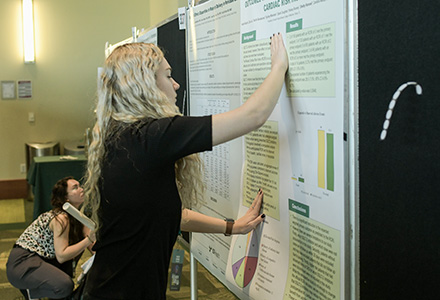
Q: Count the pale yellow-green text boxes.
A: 4